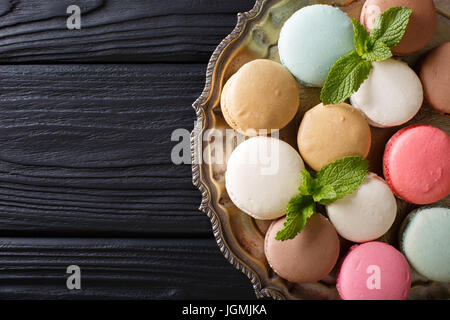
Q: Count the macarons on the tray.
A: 12